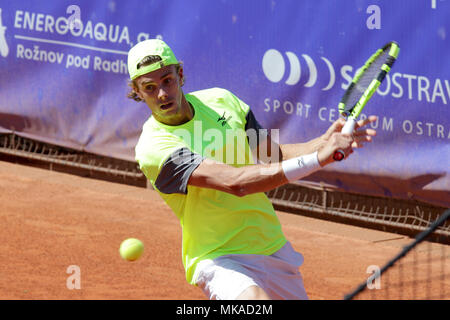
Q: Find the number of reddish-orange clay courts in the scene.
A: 1